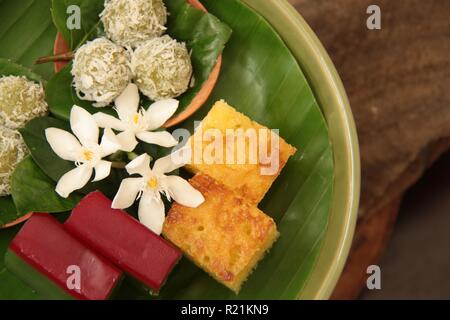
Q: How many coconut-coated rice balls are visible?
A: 5